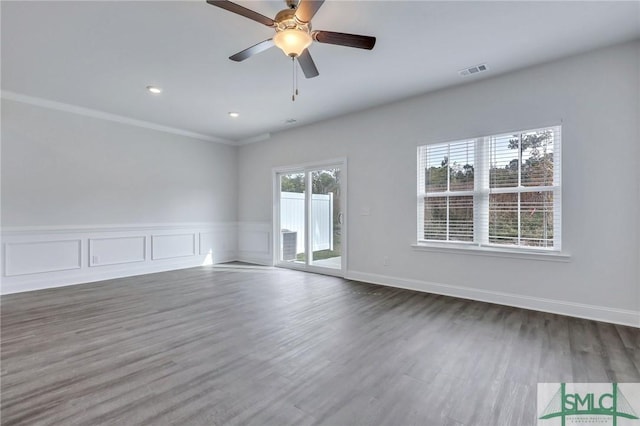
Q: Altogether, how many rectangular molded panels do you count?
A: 5